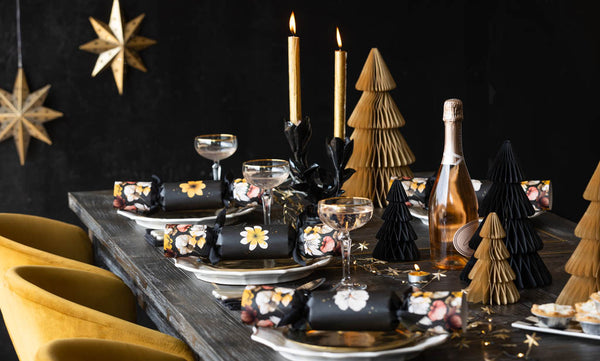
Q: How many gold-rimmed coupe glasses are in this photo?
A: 3